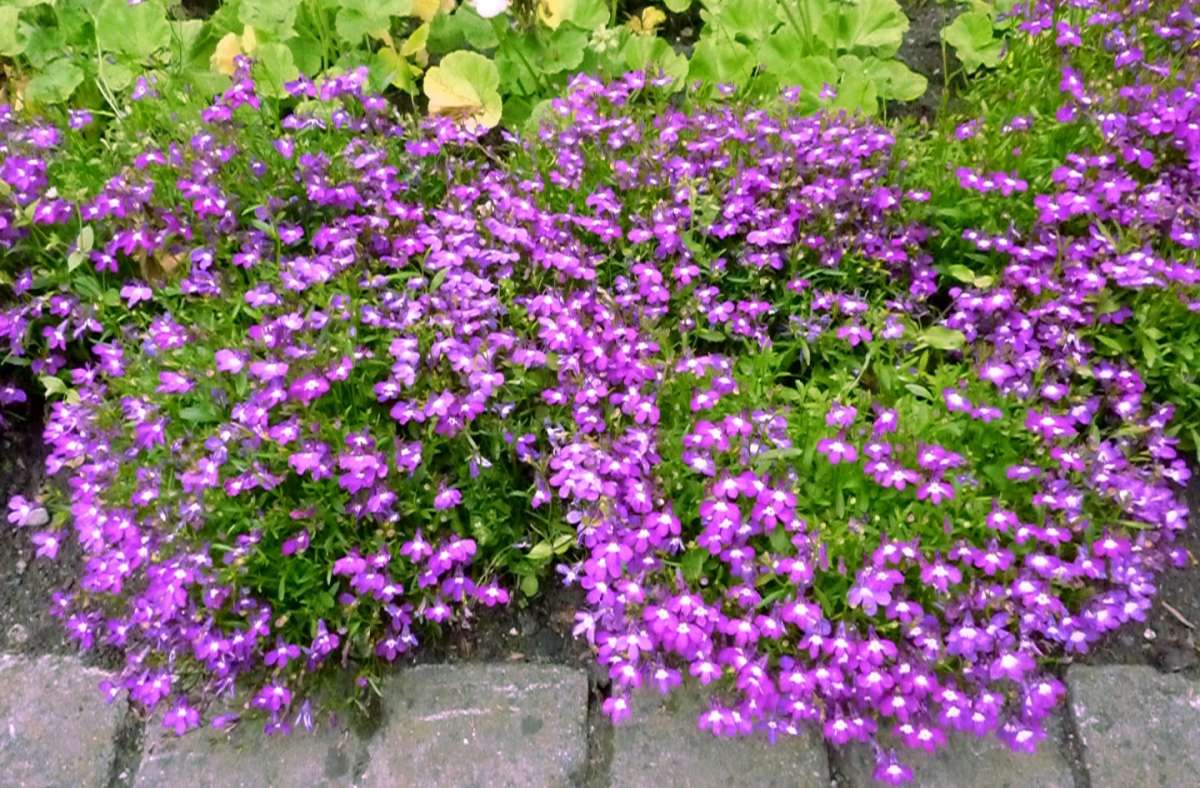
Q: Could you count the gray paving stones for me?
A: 6